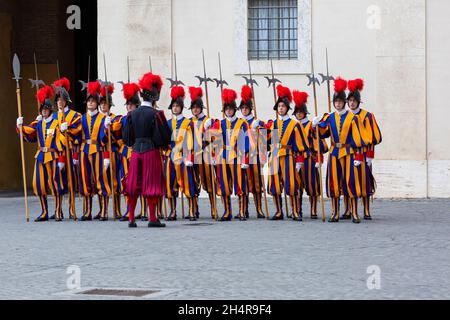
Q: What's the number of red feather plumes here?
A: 14